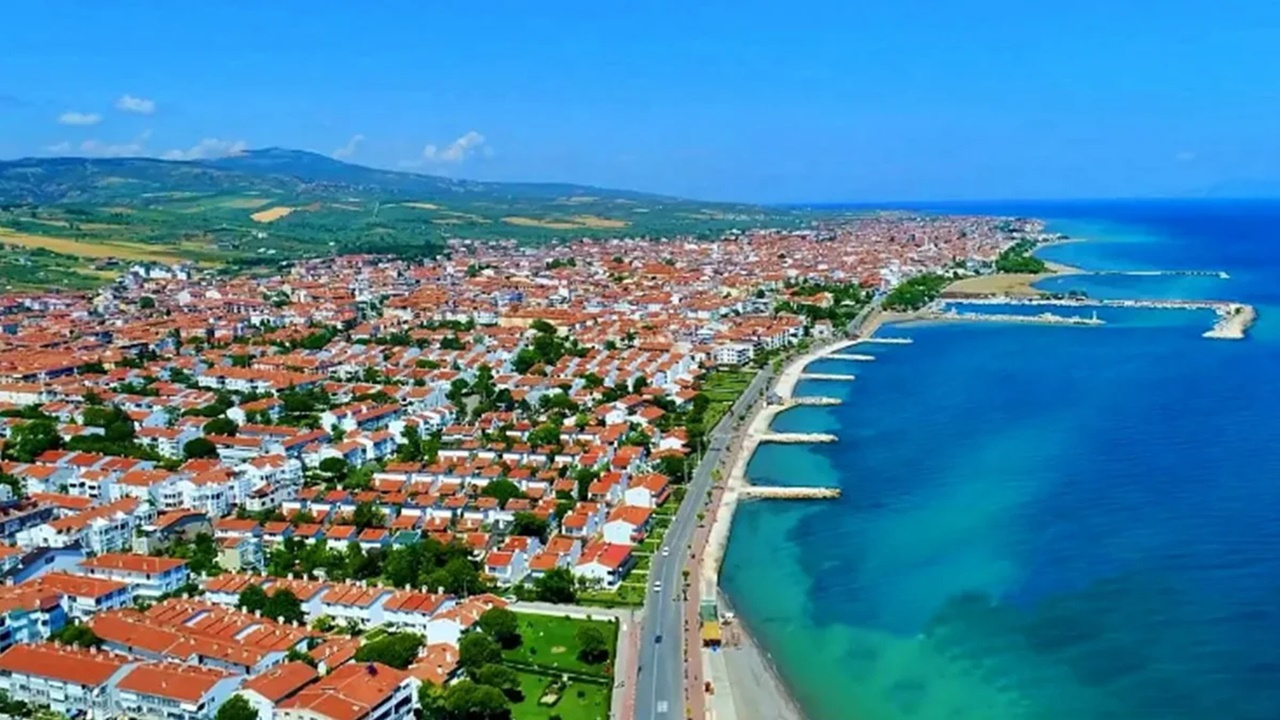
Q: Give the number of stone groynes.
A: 6